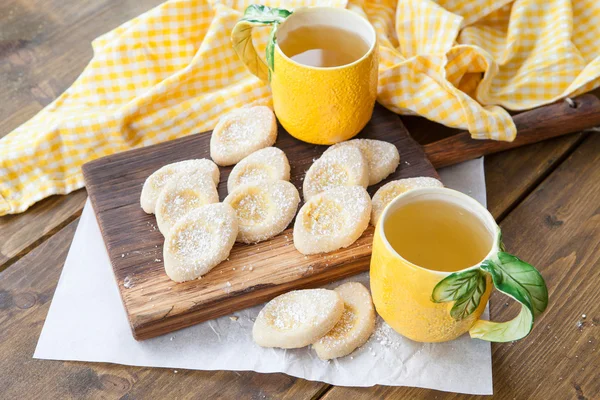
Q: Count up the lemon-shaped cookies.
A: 12